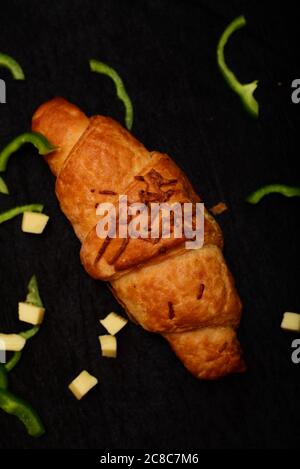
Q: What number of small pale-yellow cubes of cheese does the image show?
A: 7